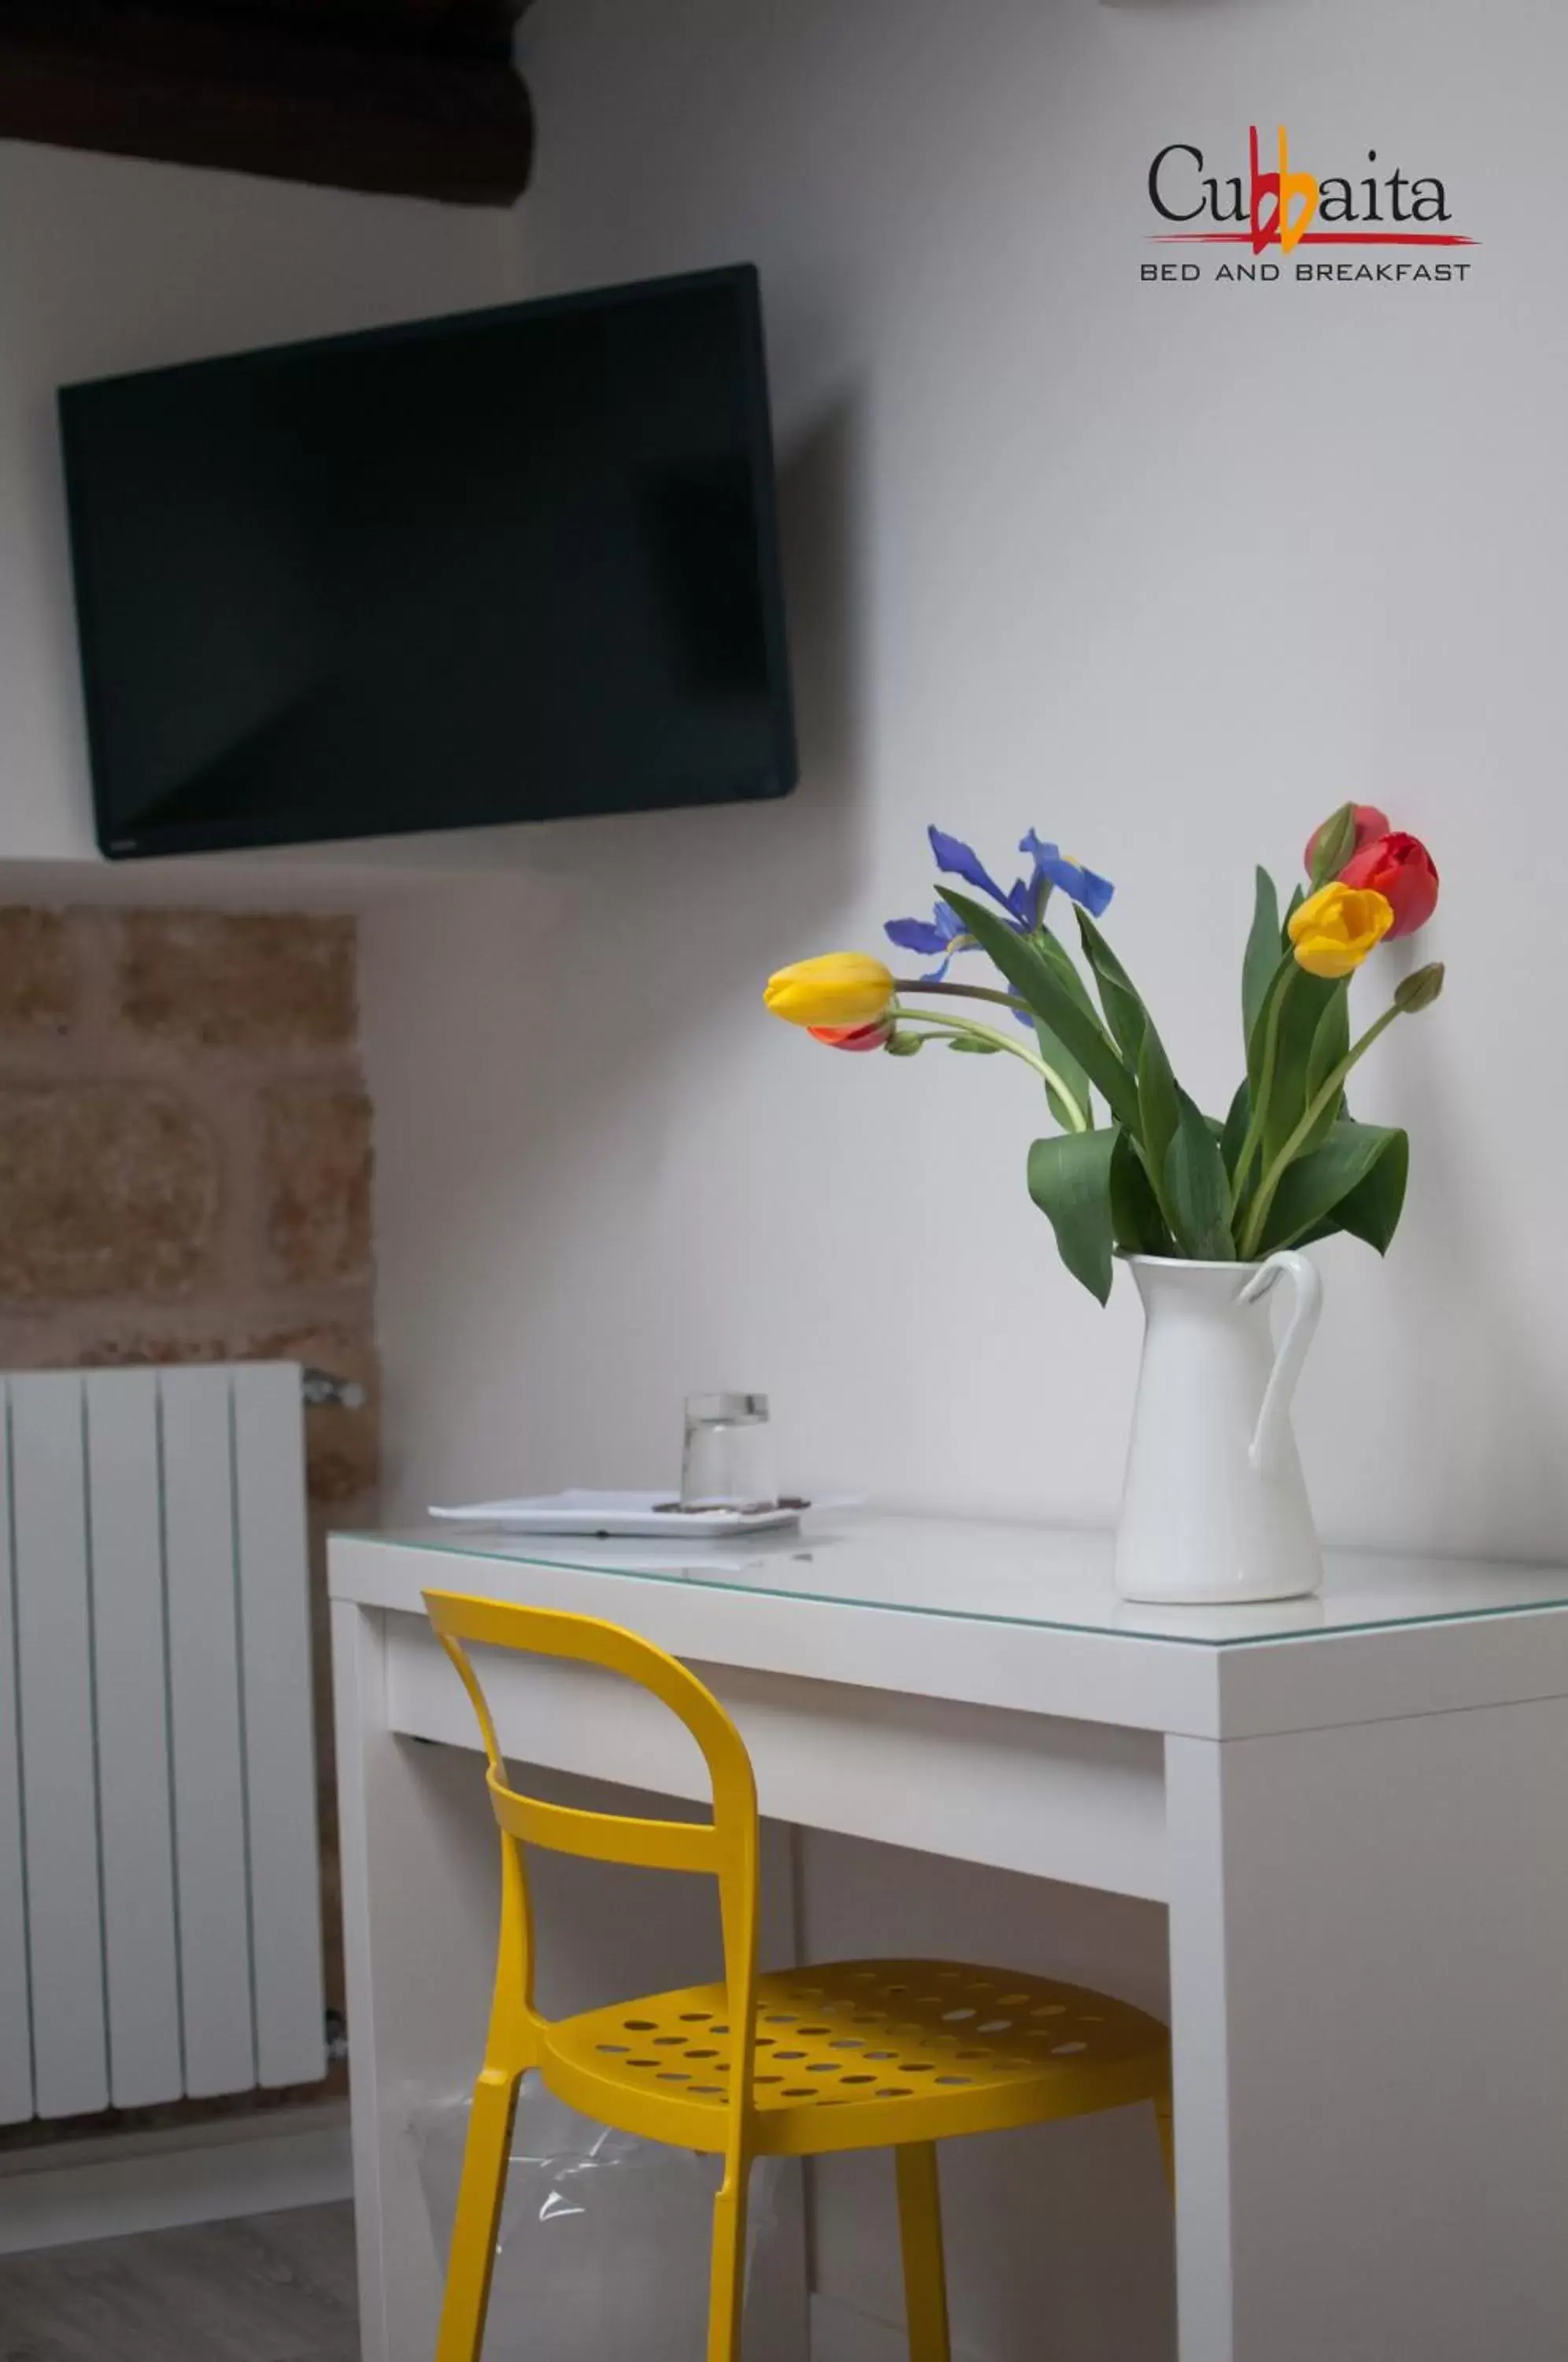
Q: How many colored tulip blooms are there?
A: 5